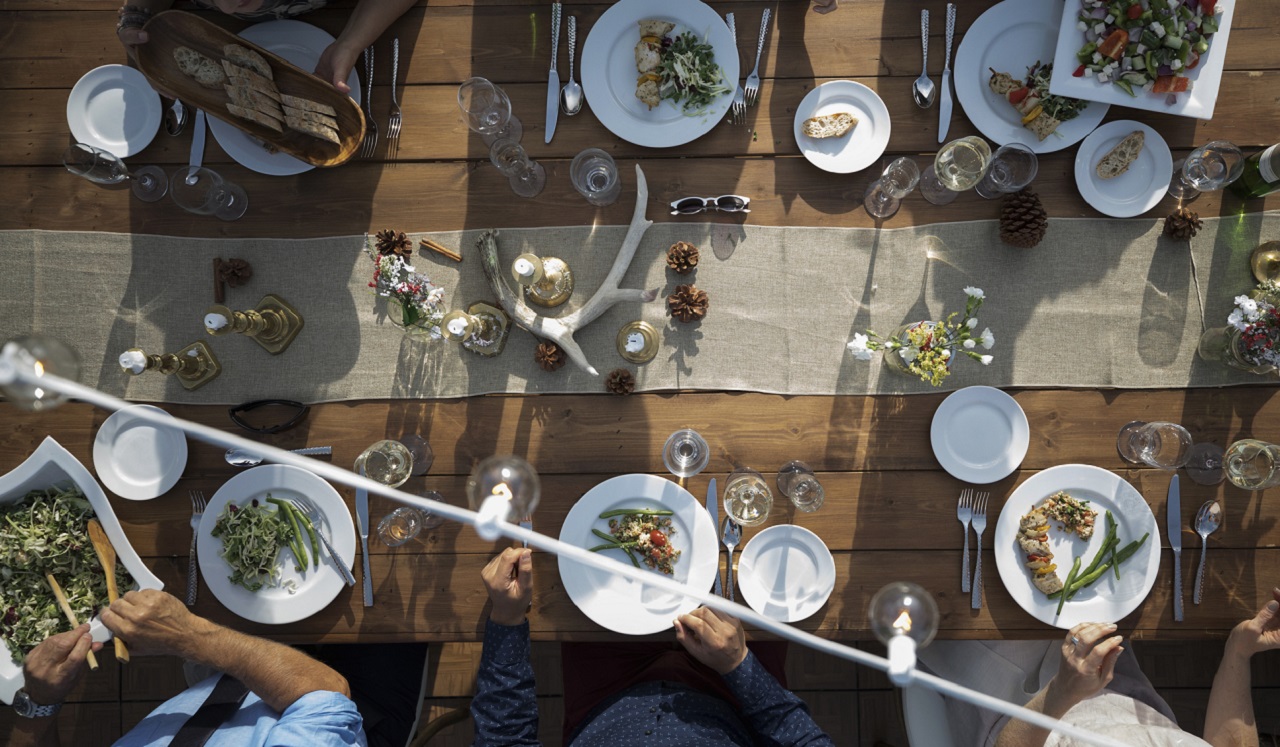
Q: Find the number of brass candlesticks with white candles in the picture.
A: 5